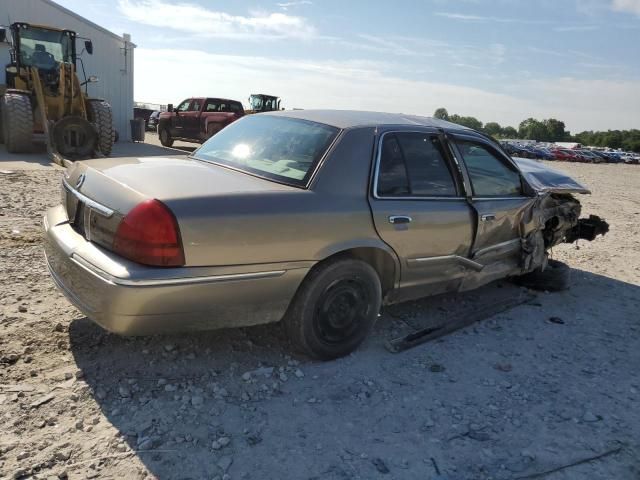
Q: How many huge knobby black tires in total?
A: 2